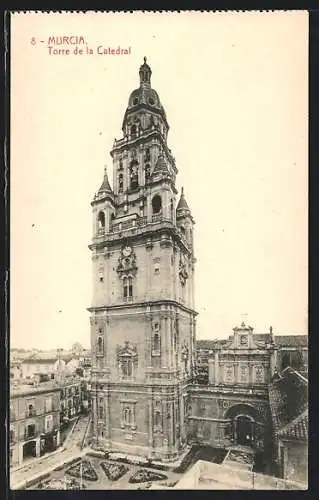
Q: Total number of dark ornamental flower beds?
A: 3